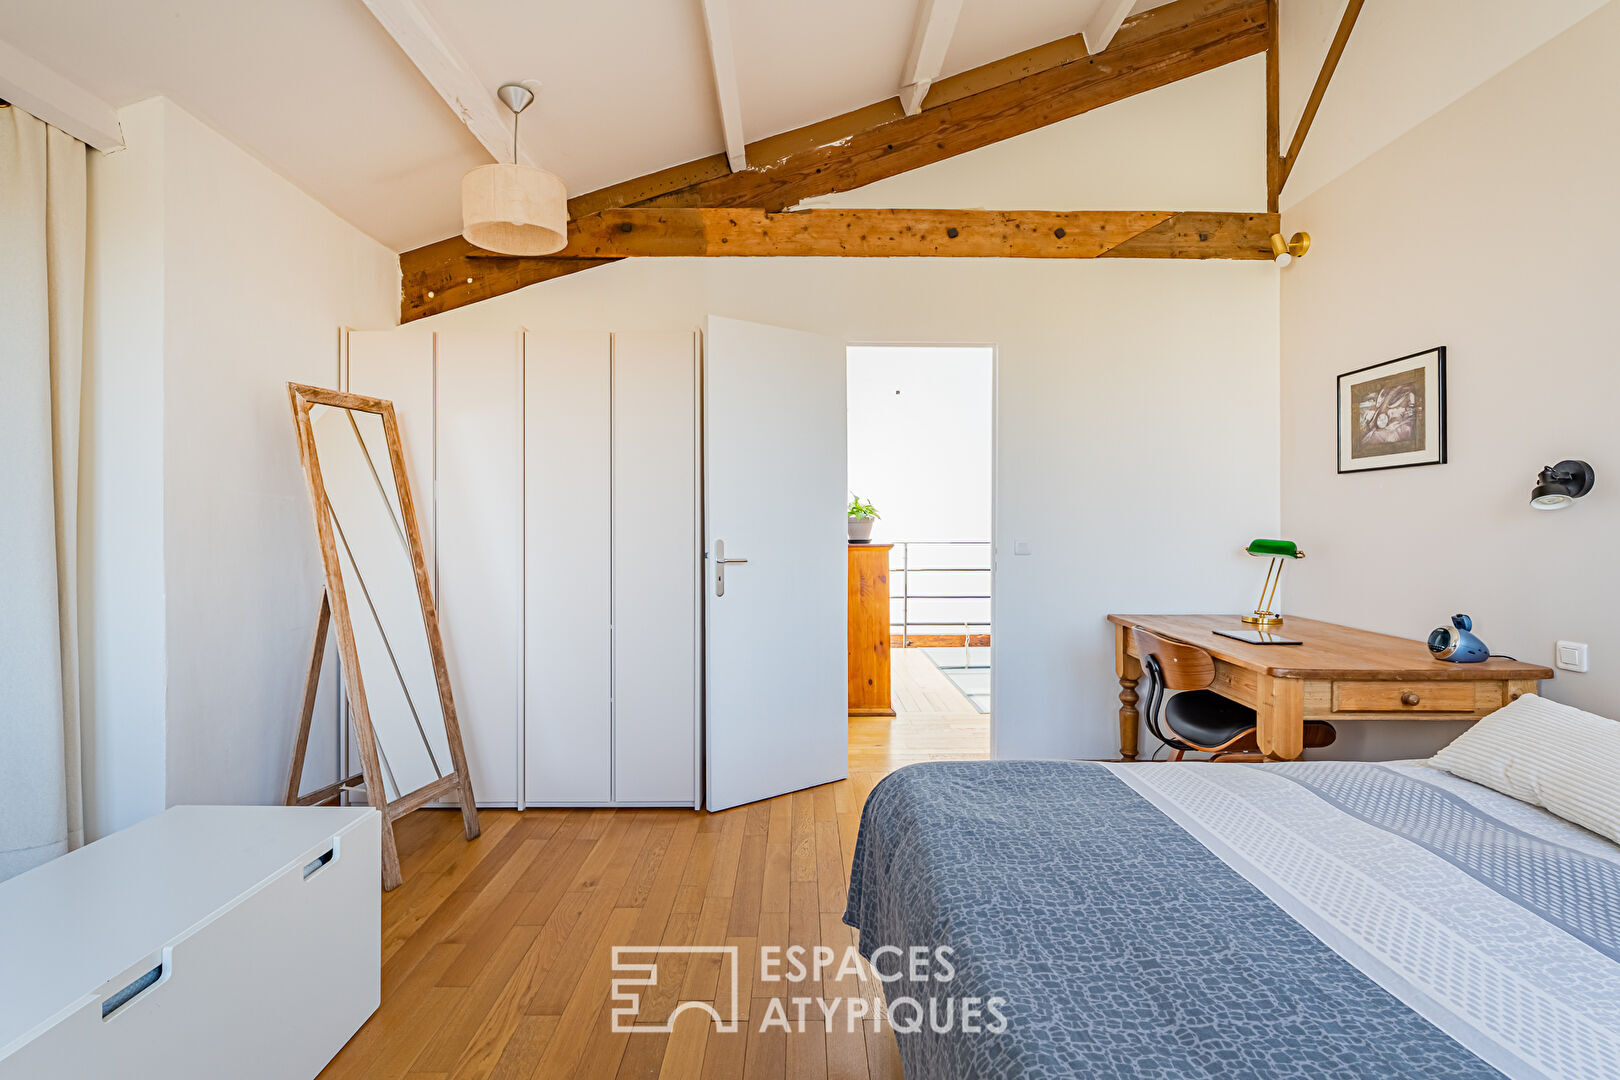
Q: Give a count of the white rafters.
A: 5